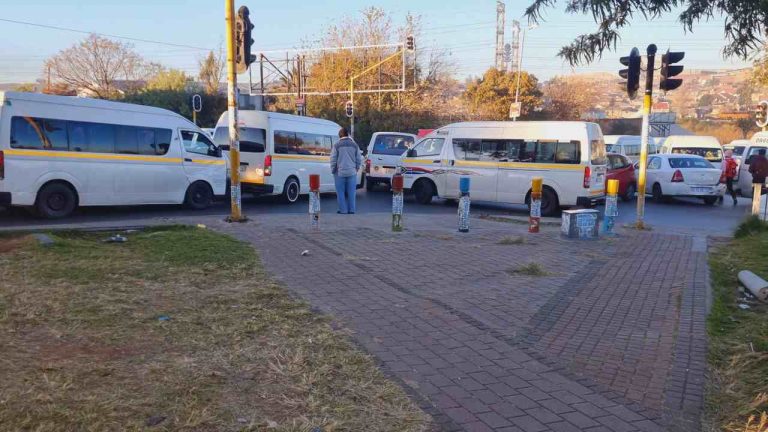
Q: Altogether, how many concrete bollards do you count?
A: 5